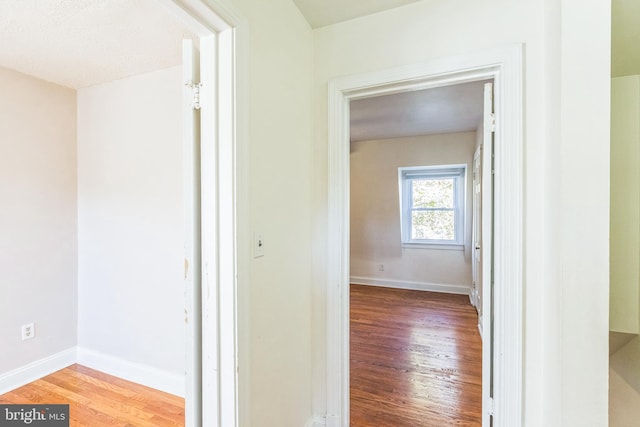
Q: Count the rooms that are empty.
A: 2